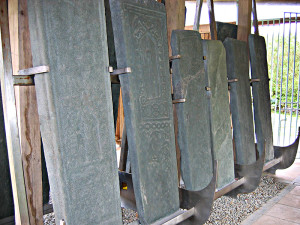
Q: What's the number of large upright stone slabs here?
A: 6